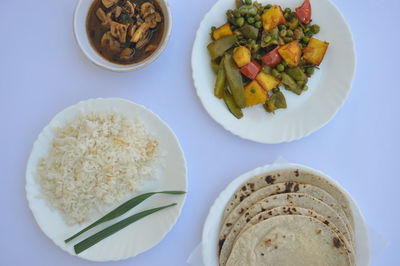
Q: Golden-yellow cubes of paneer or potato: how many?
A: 7